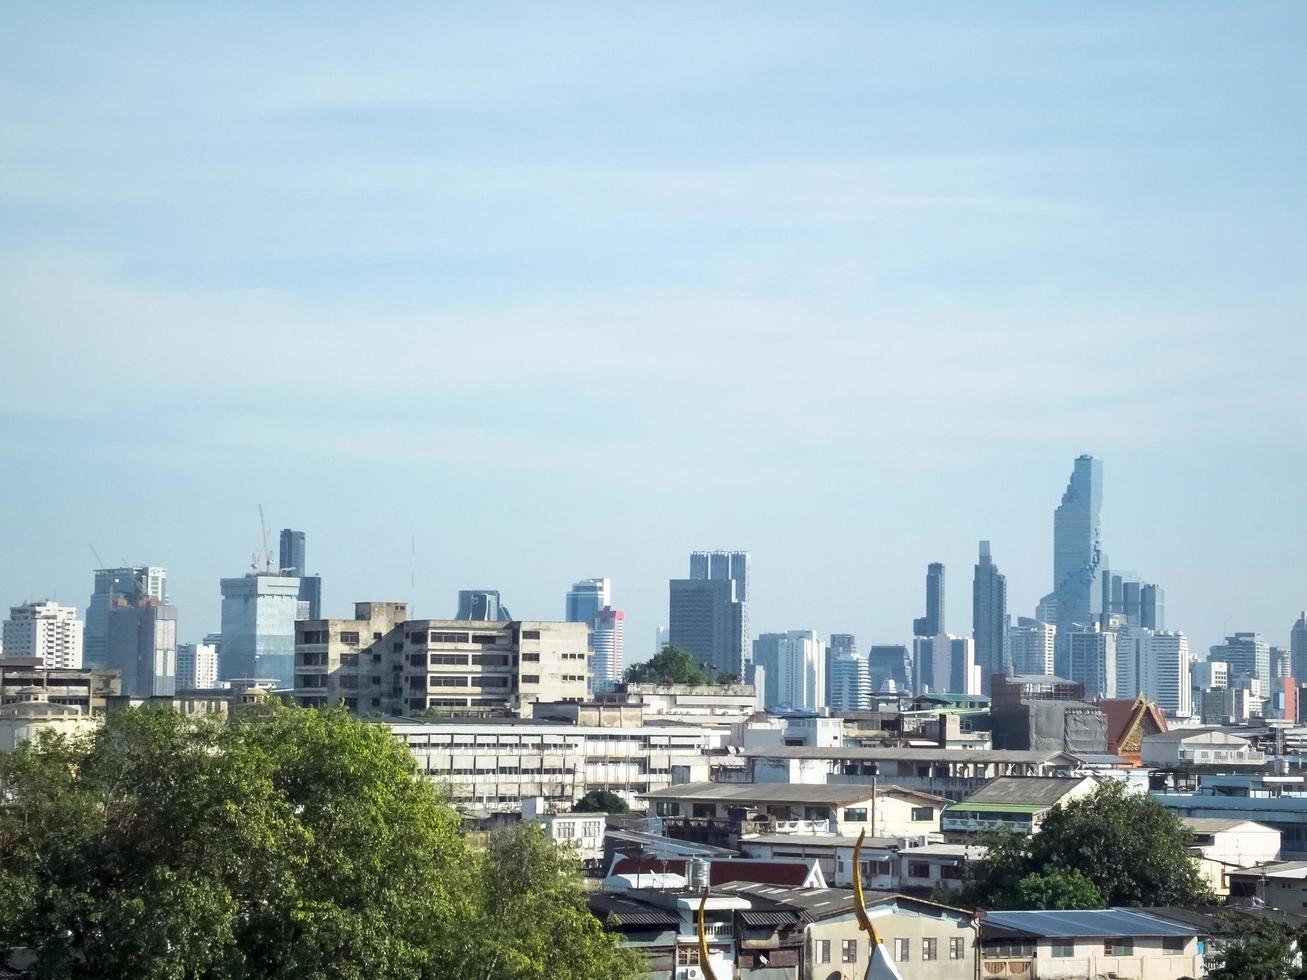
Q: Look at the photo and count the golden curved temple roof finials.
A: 2